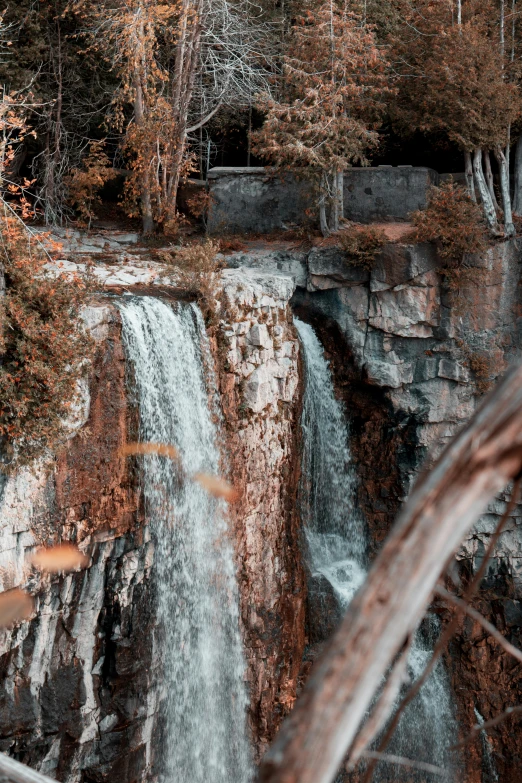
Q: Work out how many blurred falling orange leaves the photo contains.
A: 4